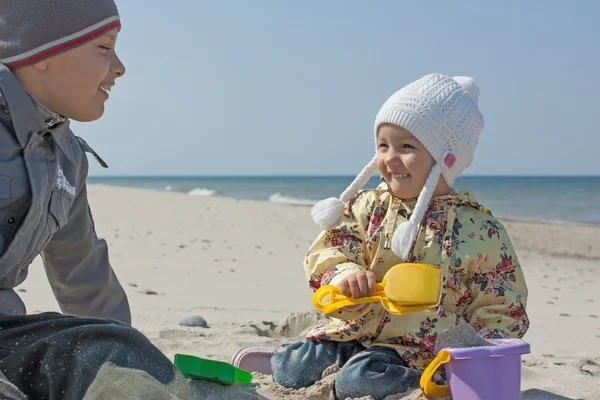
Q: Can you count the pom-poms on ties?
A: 2